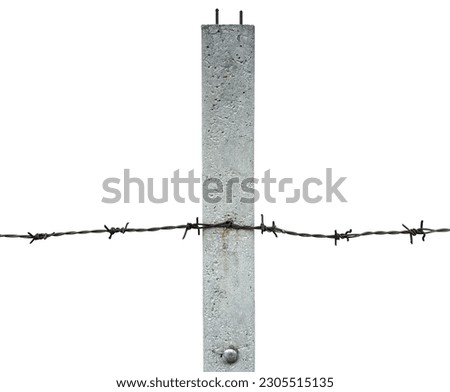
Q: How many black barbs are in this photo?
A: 6